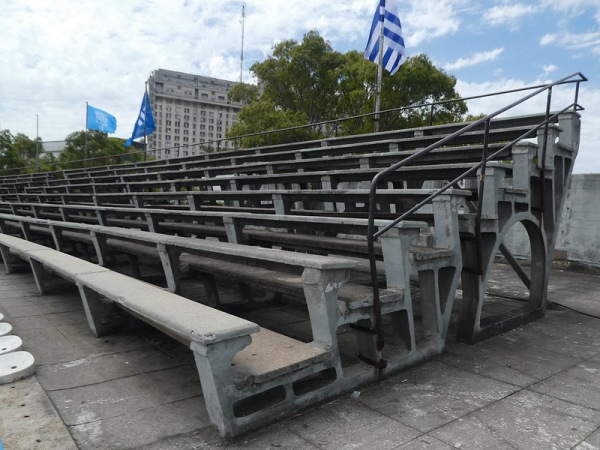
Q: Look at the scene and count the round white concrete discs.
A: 4